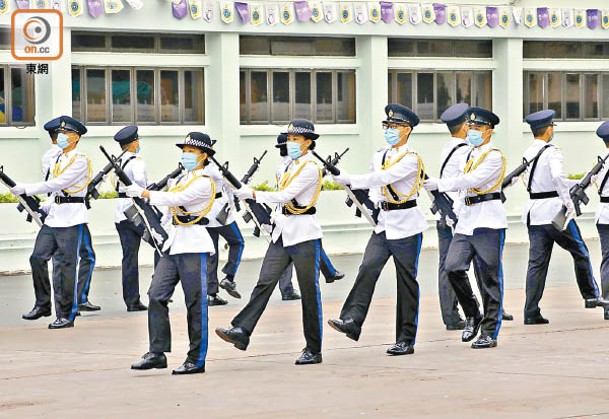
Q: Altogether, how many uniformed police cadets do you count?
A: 12